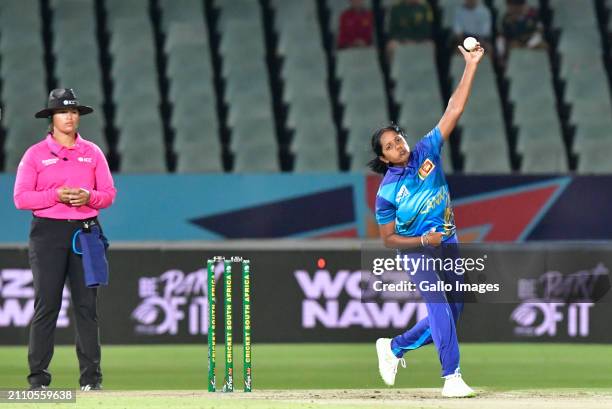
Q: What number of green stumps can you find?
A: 3